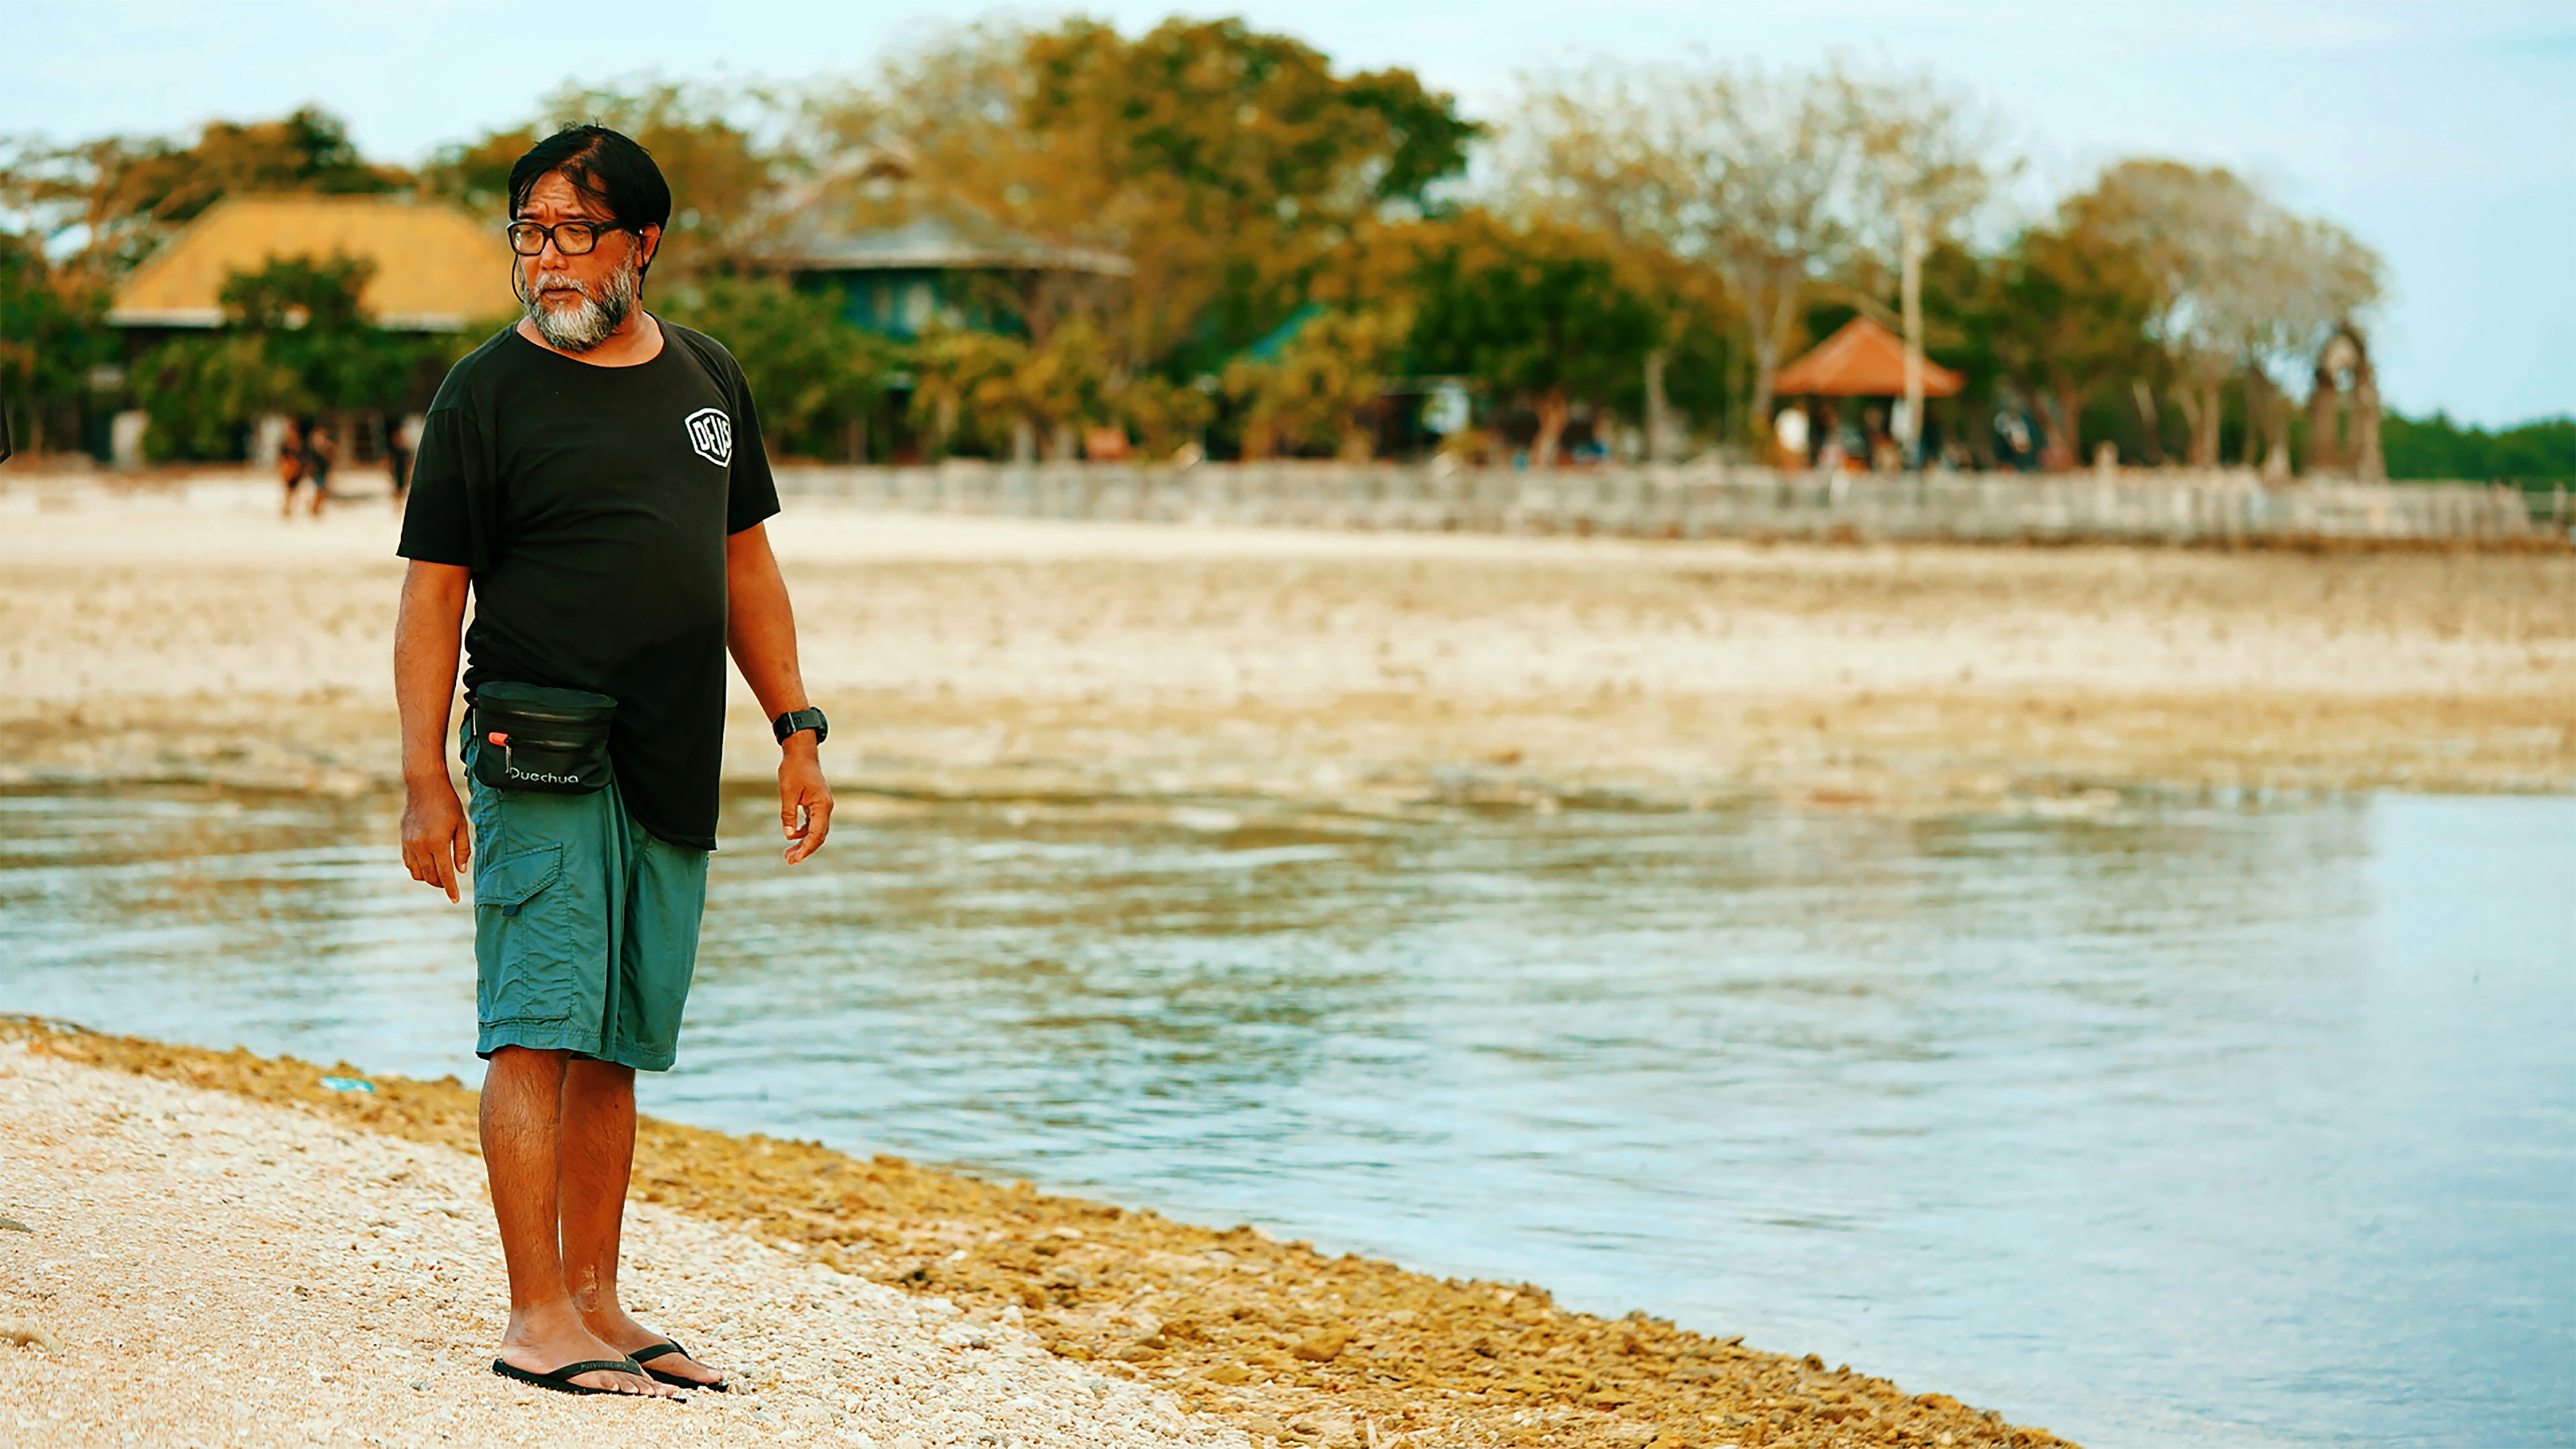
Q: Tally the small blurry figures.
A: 3